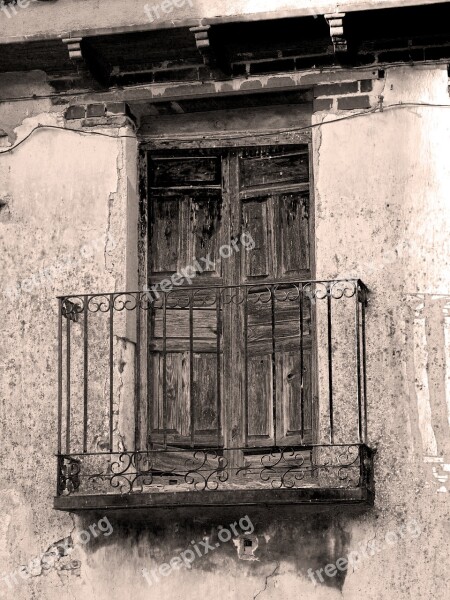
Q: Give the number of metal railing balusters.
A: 14